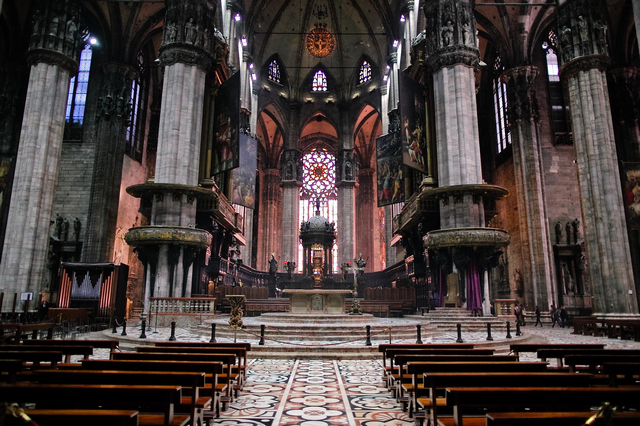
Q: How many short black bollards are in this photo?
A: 12